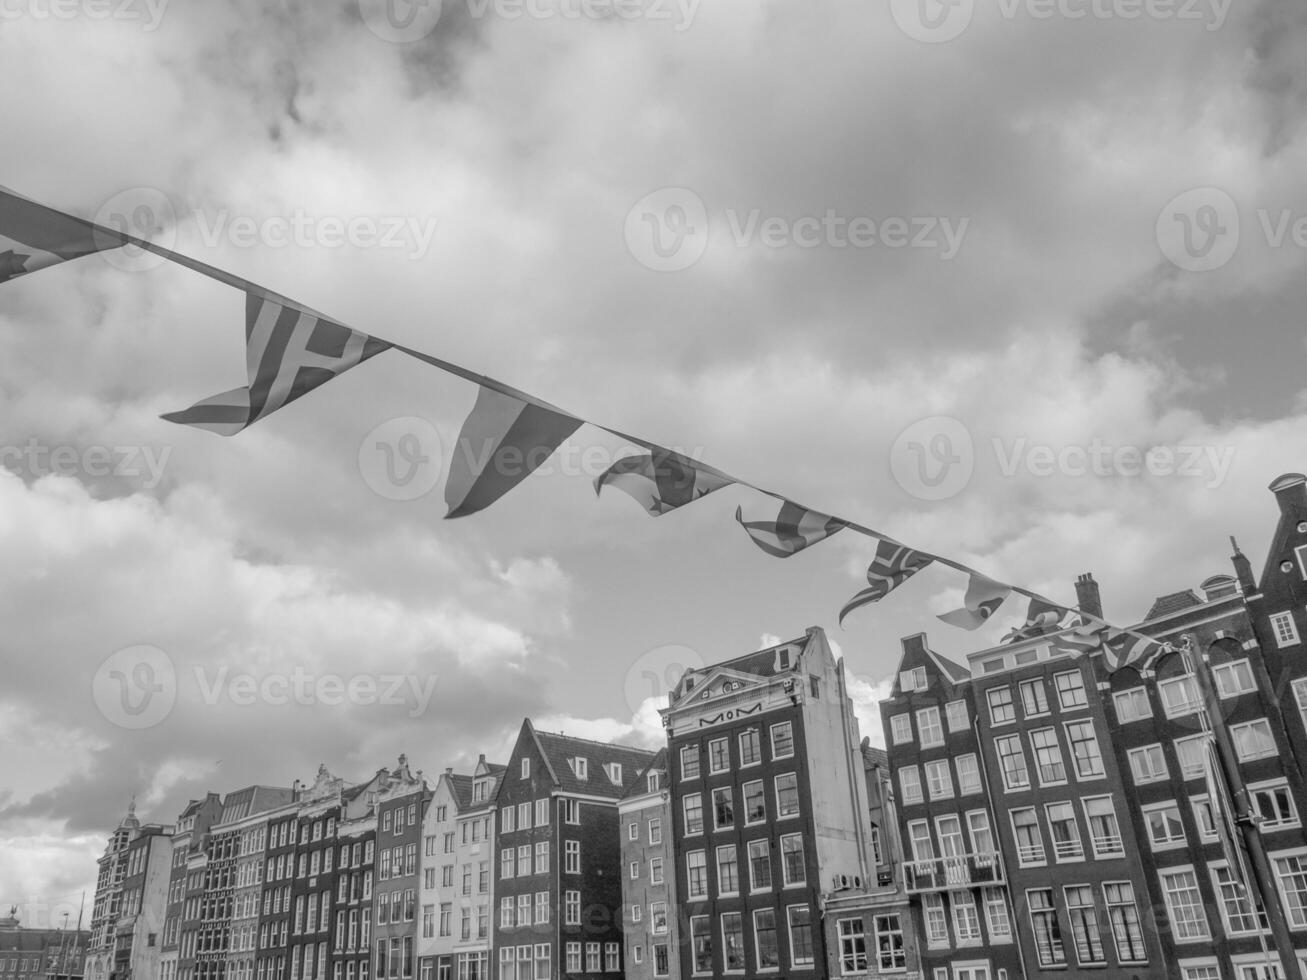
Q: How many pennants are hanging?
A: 10